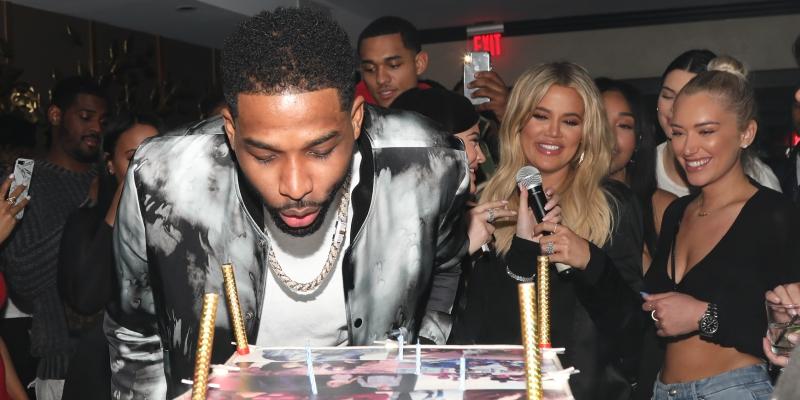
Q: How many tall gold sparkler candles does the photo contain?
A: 4